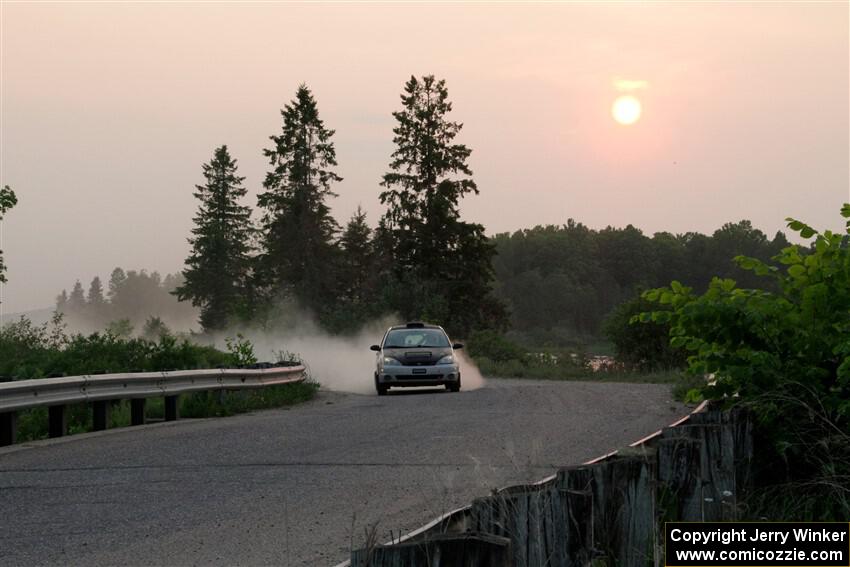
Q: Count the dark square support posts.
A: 5